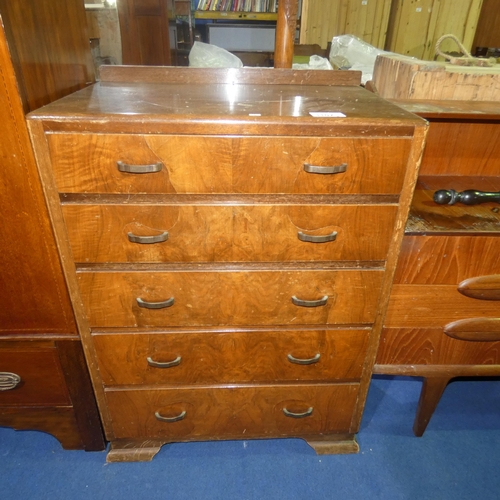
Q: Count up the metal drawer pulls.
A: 11